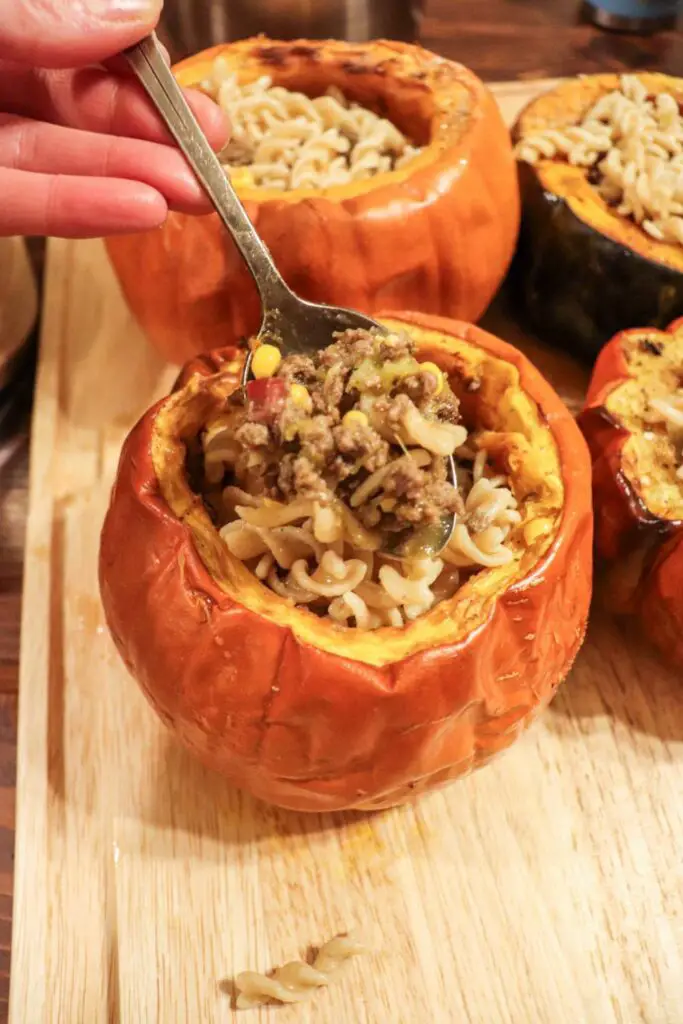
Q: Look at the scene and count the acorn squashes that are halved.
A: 1